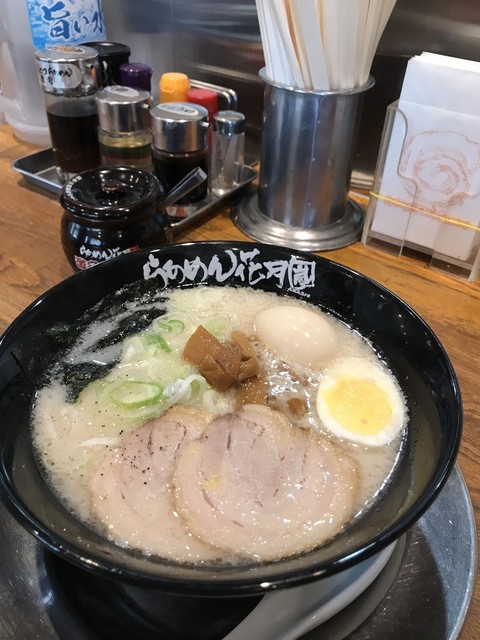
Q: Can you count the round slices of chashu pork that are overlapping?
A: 2